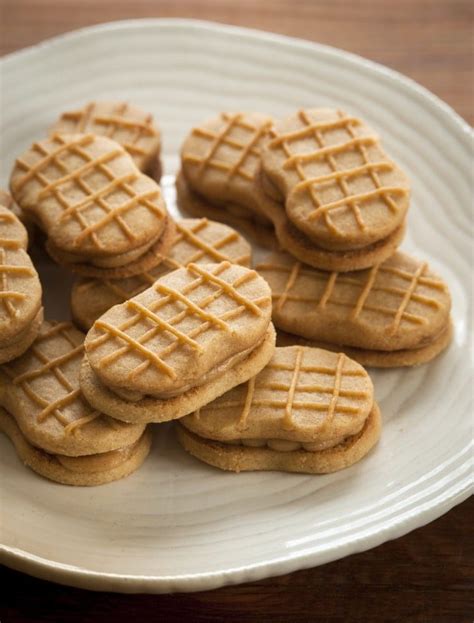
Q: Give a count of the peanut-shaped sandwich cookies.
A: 10